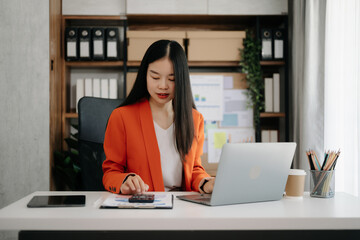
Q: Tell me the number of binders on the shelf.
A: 6